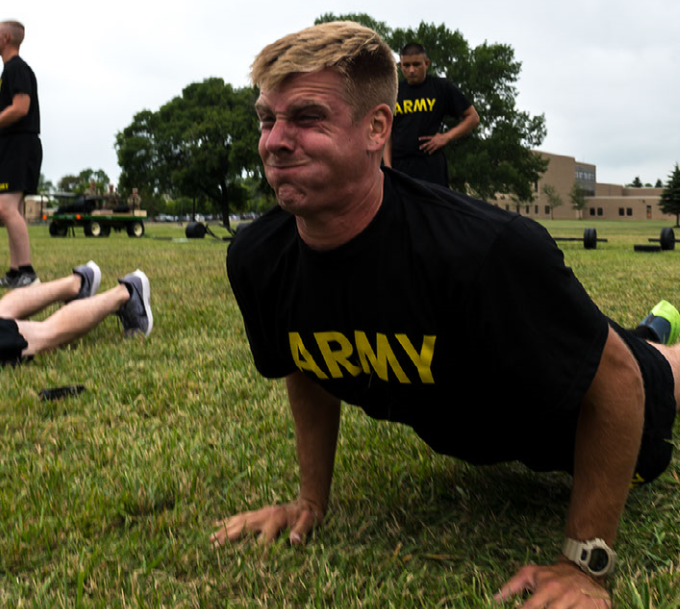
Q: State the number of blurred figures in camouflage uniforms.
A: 3